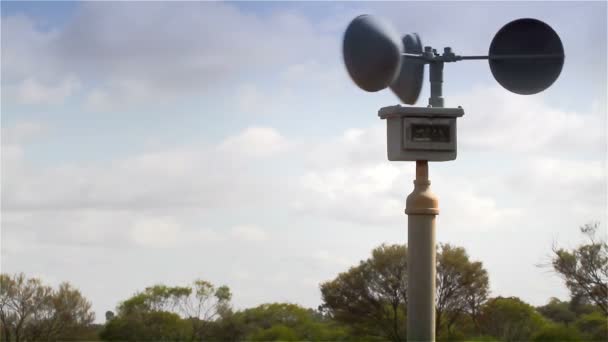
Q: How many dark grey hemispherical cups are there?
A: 3